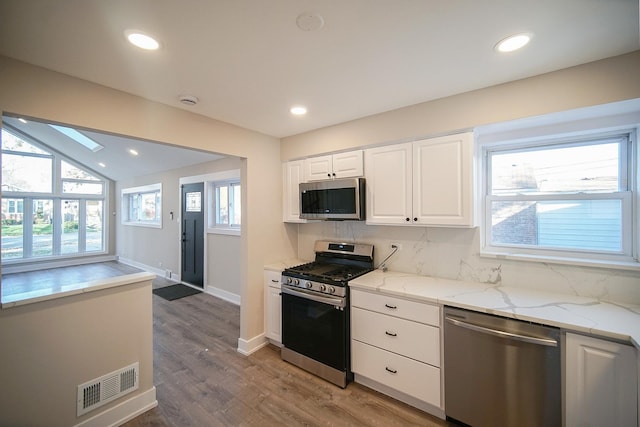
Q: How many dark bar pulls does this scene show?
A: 4